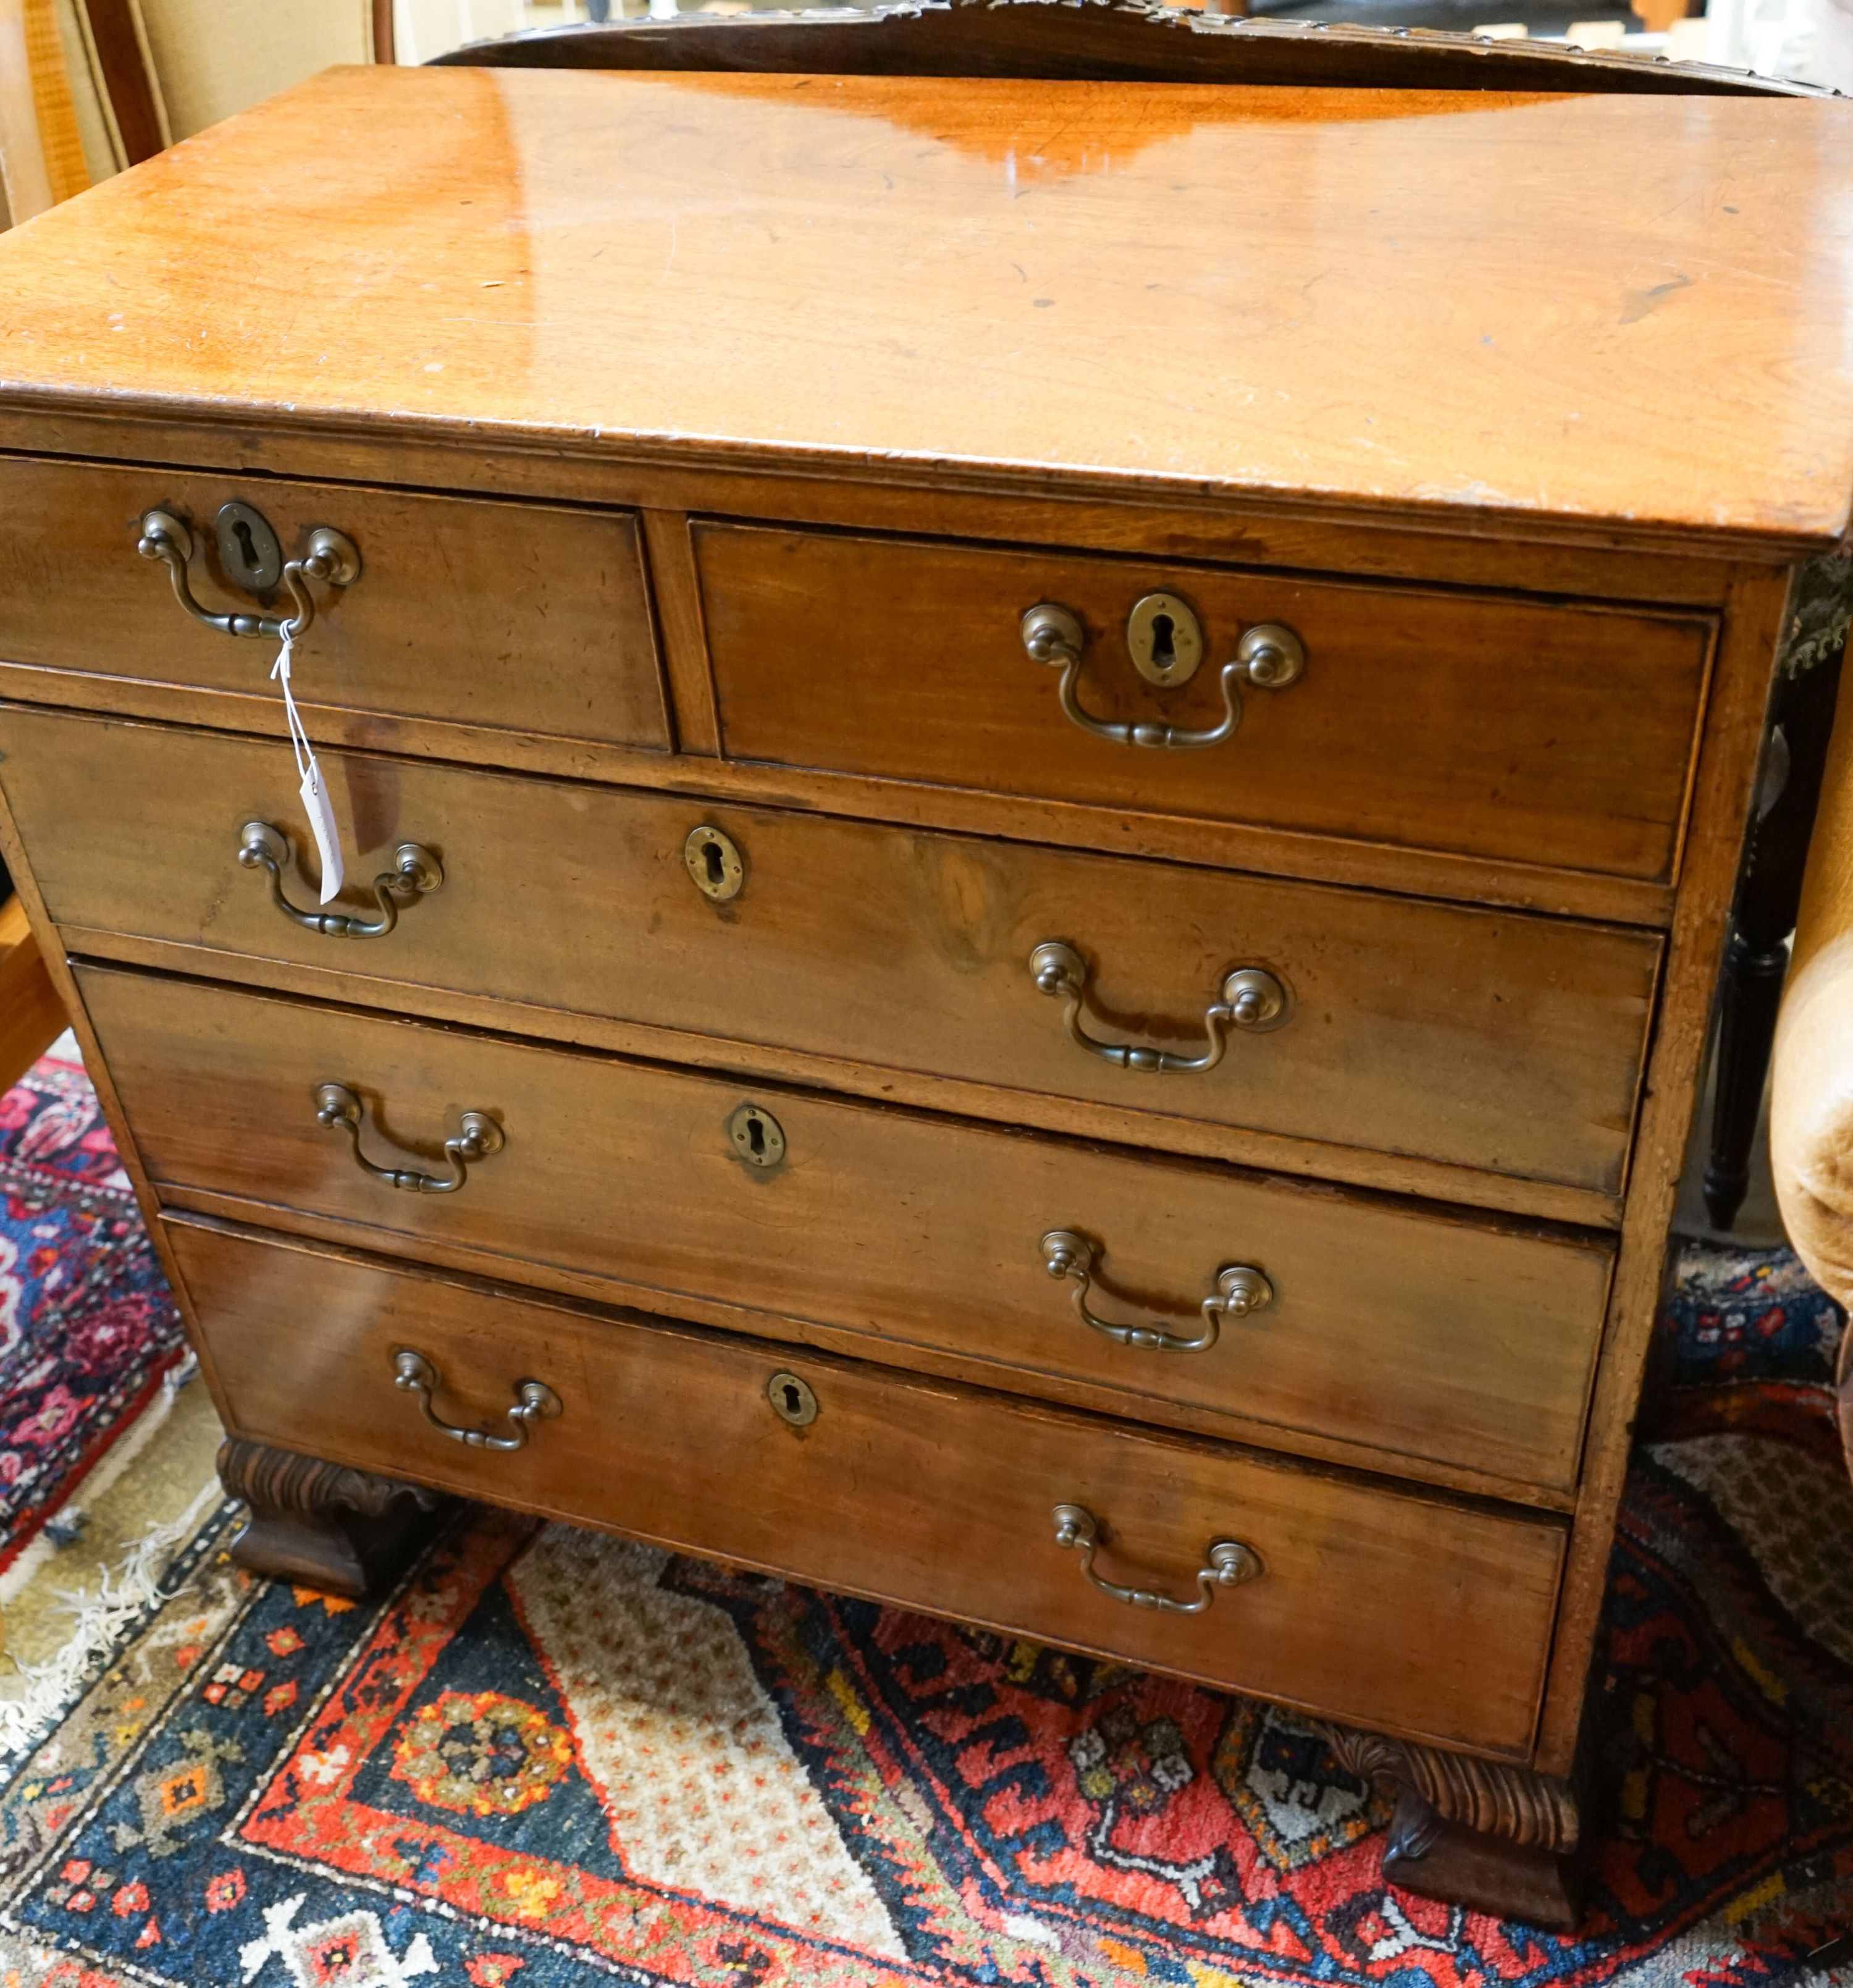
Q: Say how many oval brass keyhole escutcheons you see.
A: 5